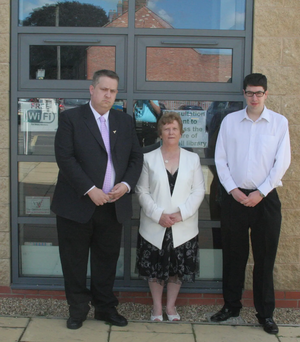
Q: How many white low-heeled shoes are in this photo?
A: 2